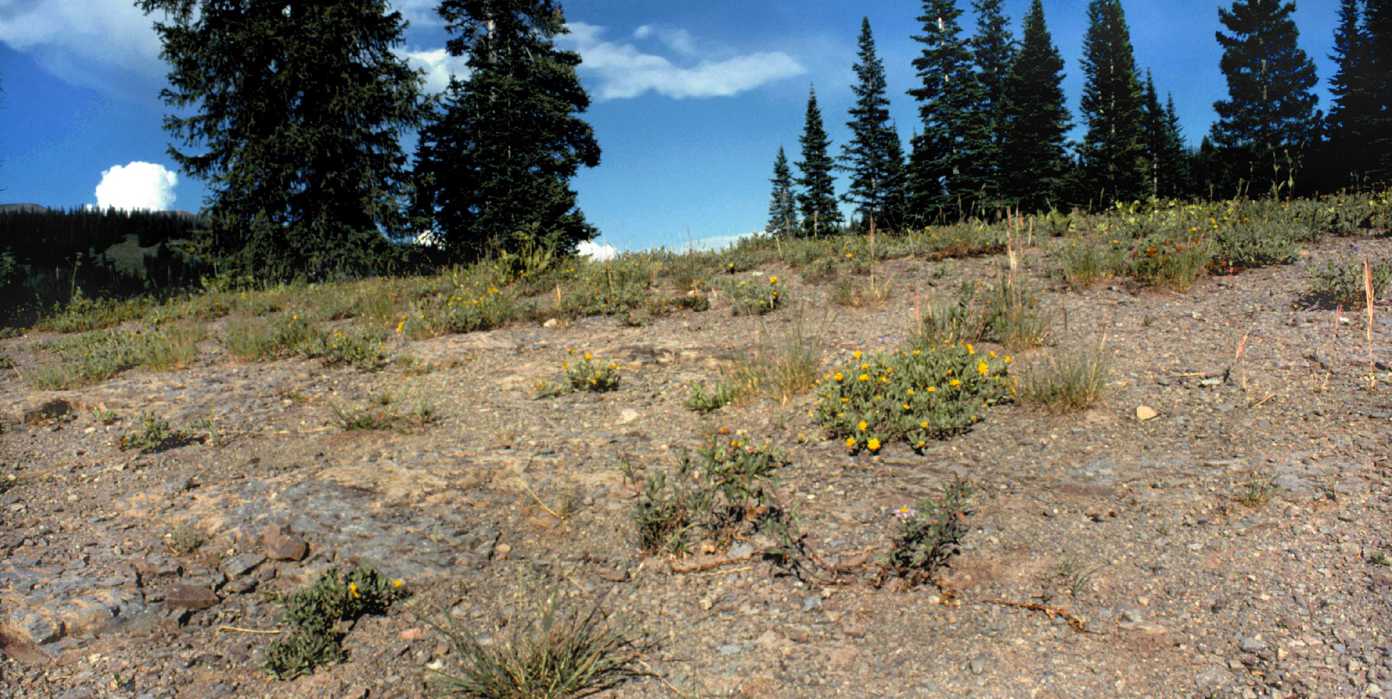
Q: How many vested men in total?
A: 0